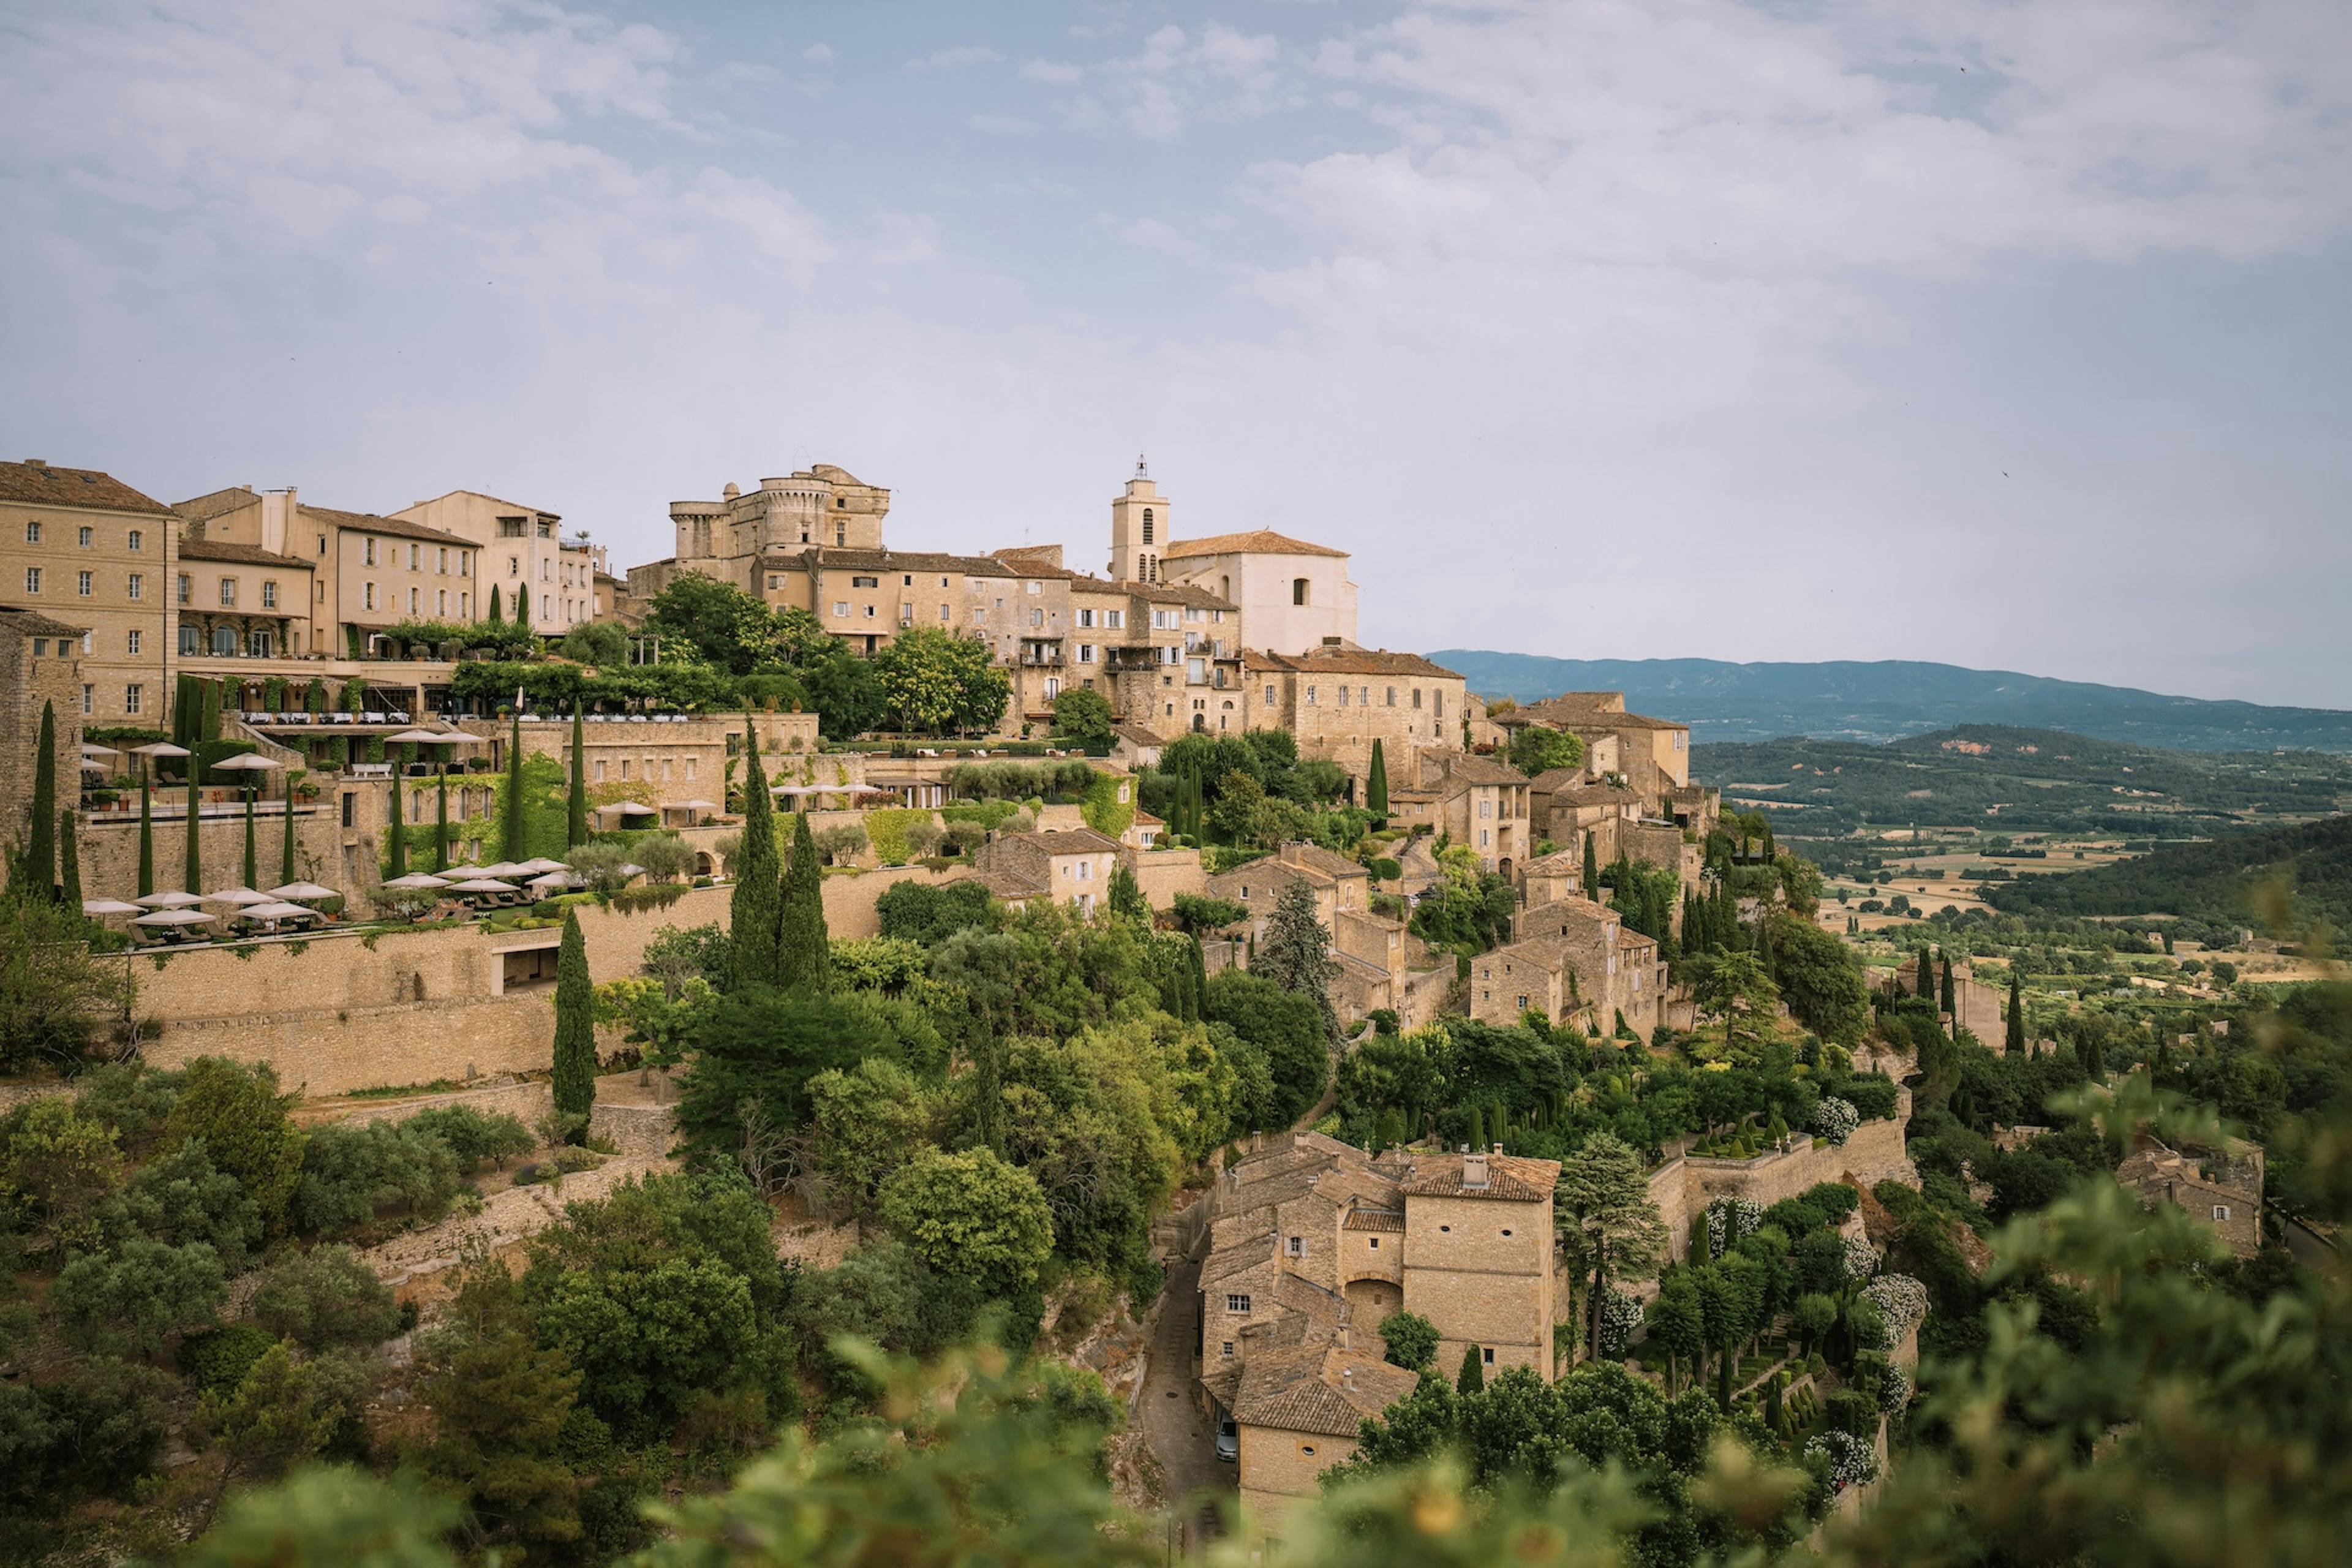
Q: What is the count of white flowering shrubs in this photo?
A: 7